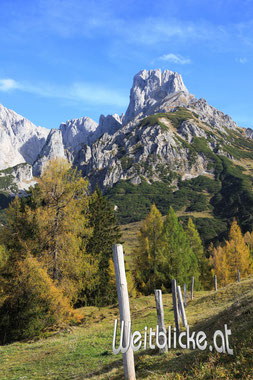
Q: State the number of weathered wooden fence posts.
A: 8